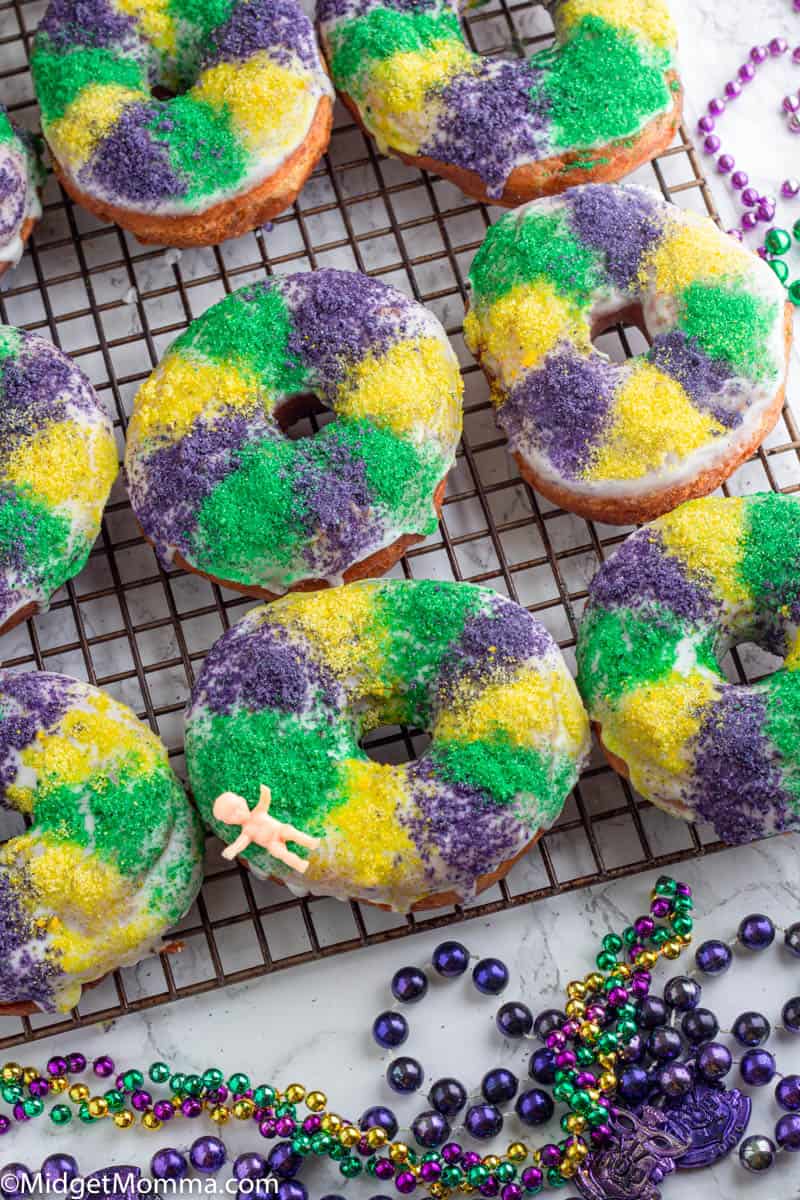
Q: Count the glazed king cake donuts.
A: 9